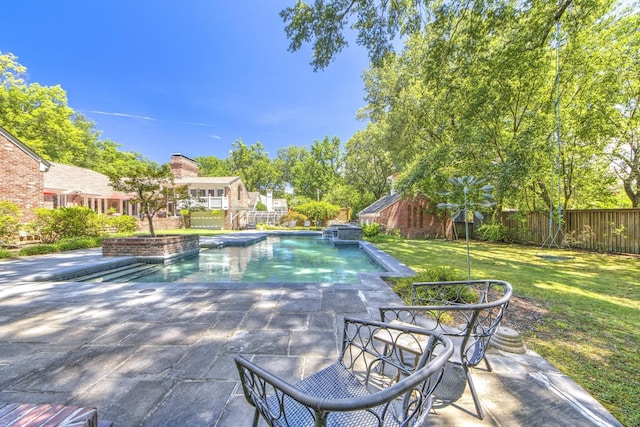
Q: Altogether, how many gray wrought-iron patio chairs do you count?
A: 2